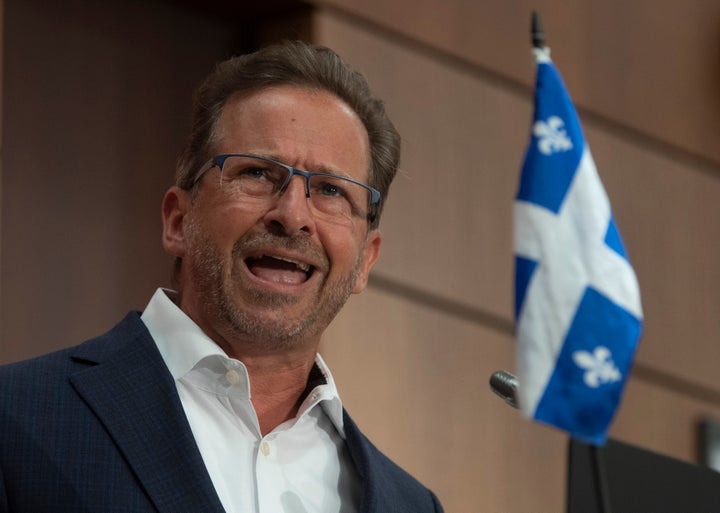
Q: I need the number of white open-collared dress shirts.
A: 1